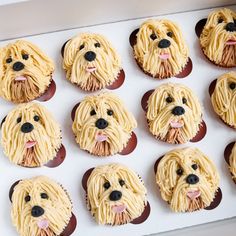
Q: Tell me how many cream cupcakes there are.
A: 12